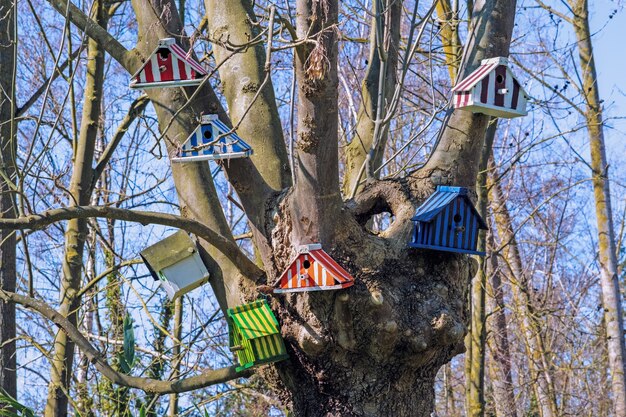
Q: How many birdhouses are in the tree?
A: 7